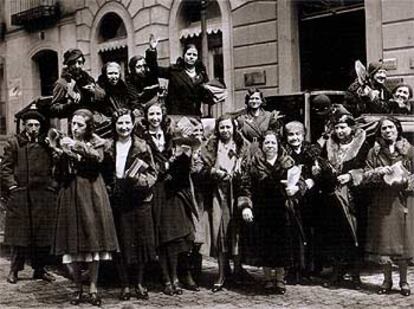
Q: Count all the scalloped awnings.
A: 2